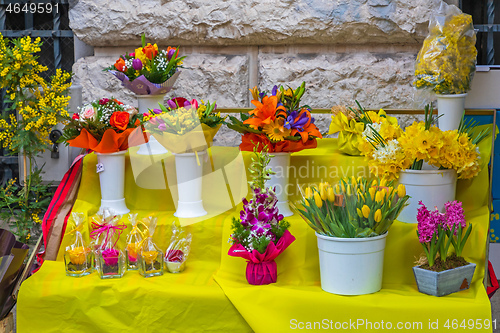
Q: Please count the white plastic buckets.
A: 2